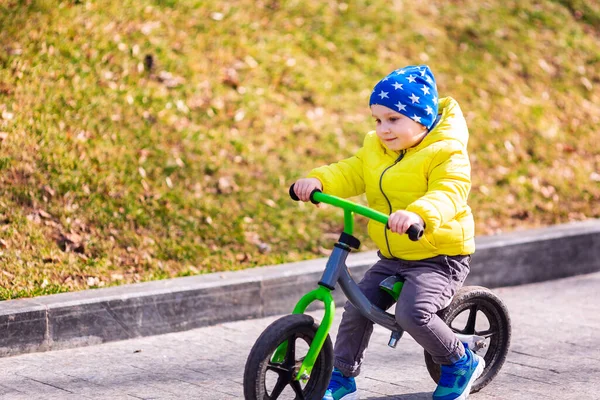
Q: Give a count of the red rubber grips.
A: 0